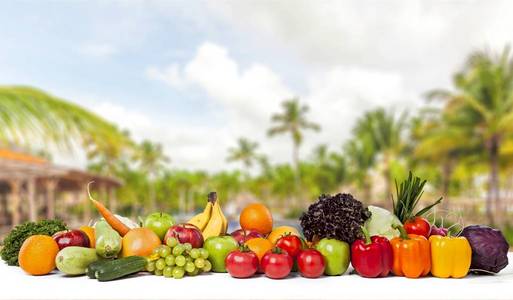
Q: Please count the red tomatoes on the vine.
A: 4